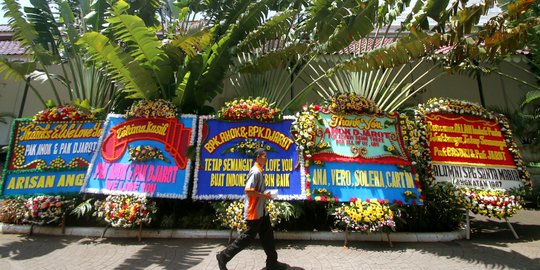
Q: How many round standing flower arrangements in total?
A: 5